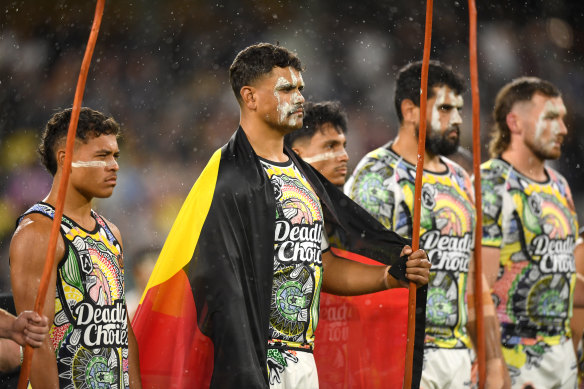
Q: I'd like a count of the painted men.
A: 5